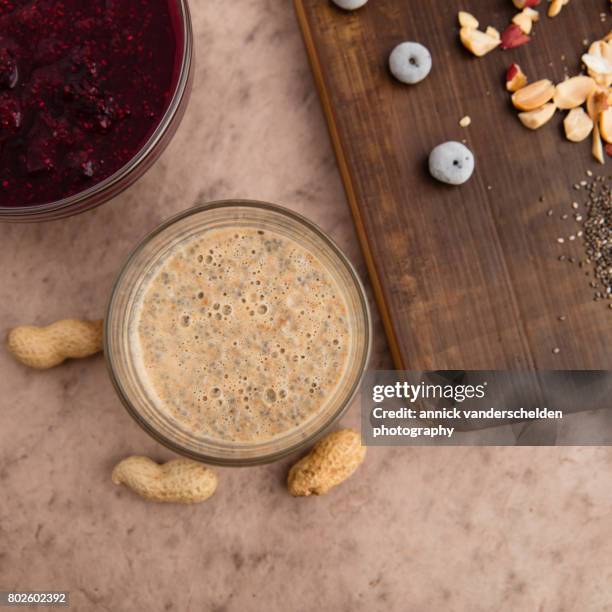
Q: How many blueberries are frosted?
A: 3